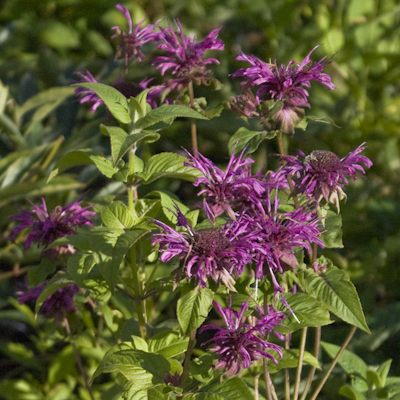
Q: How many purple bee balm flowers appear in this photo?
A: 11